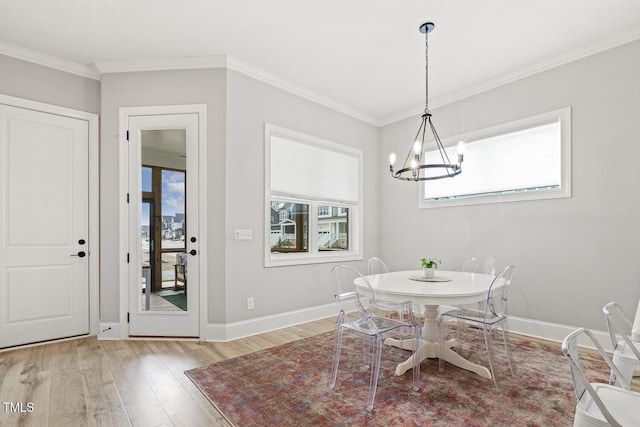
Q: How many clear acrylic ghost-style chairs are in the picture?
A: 4